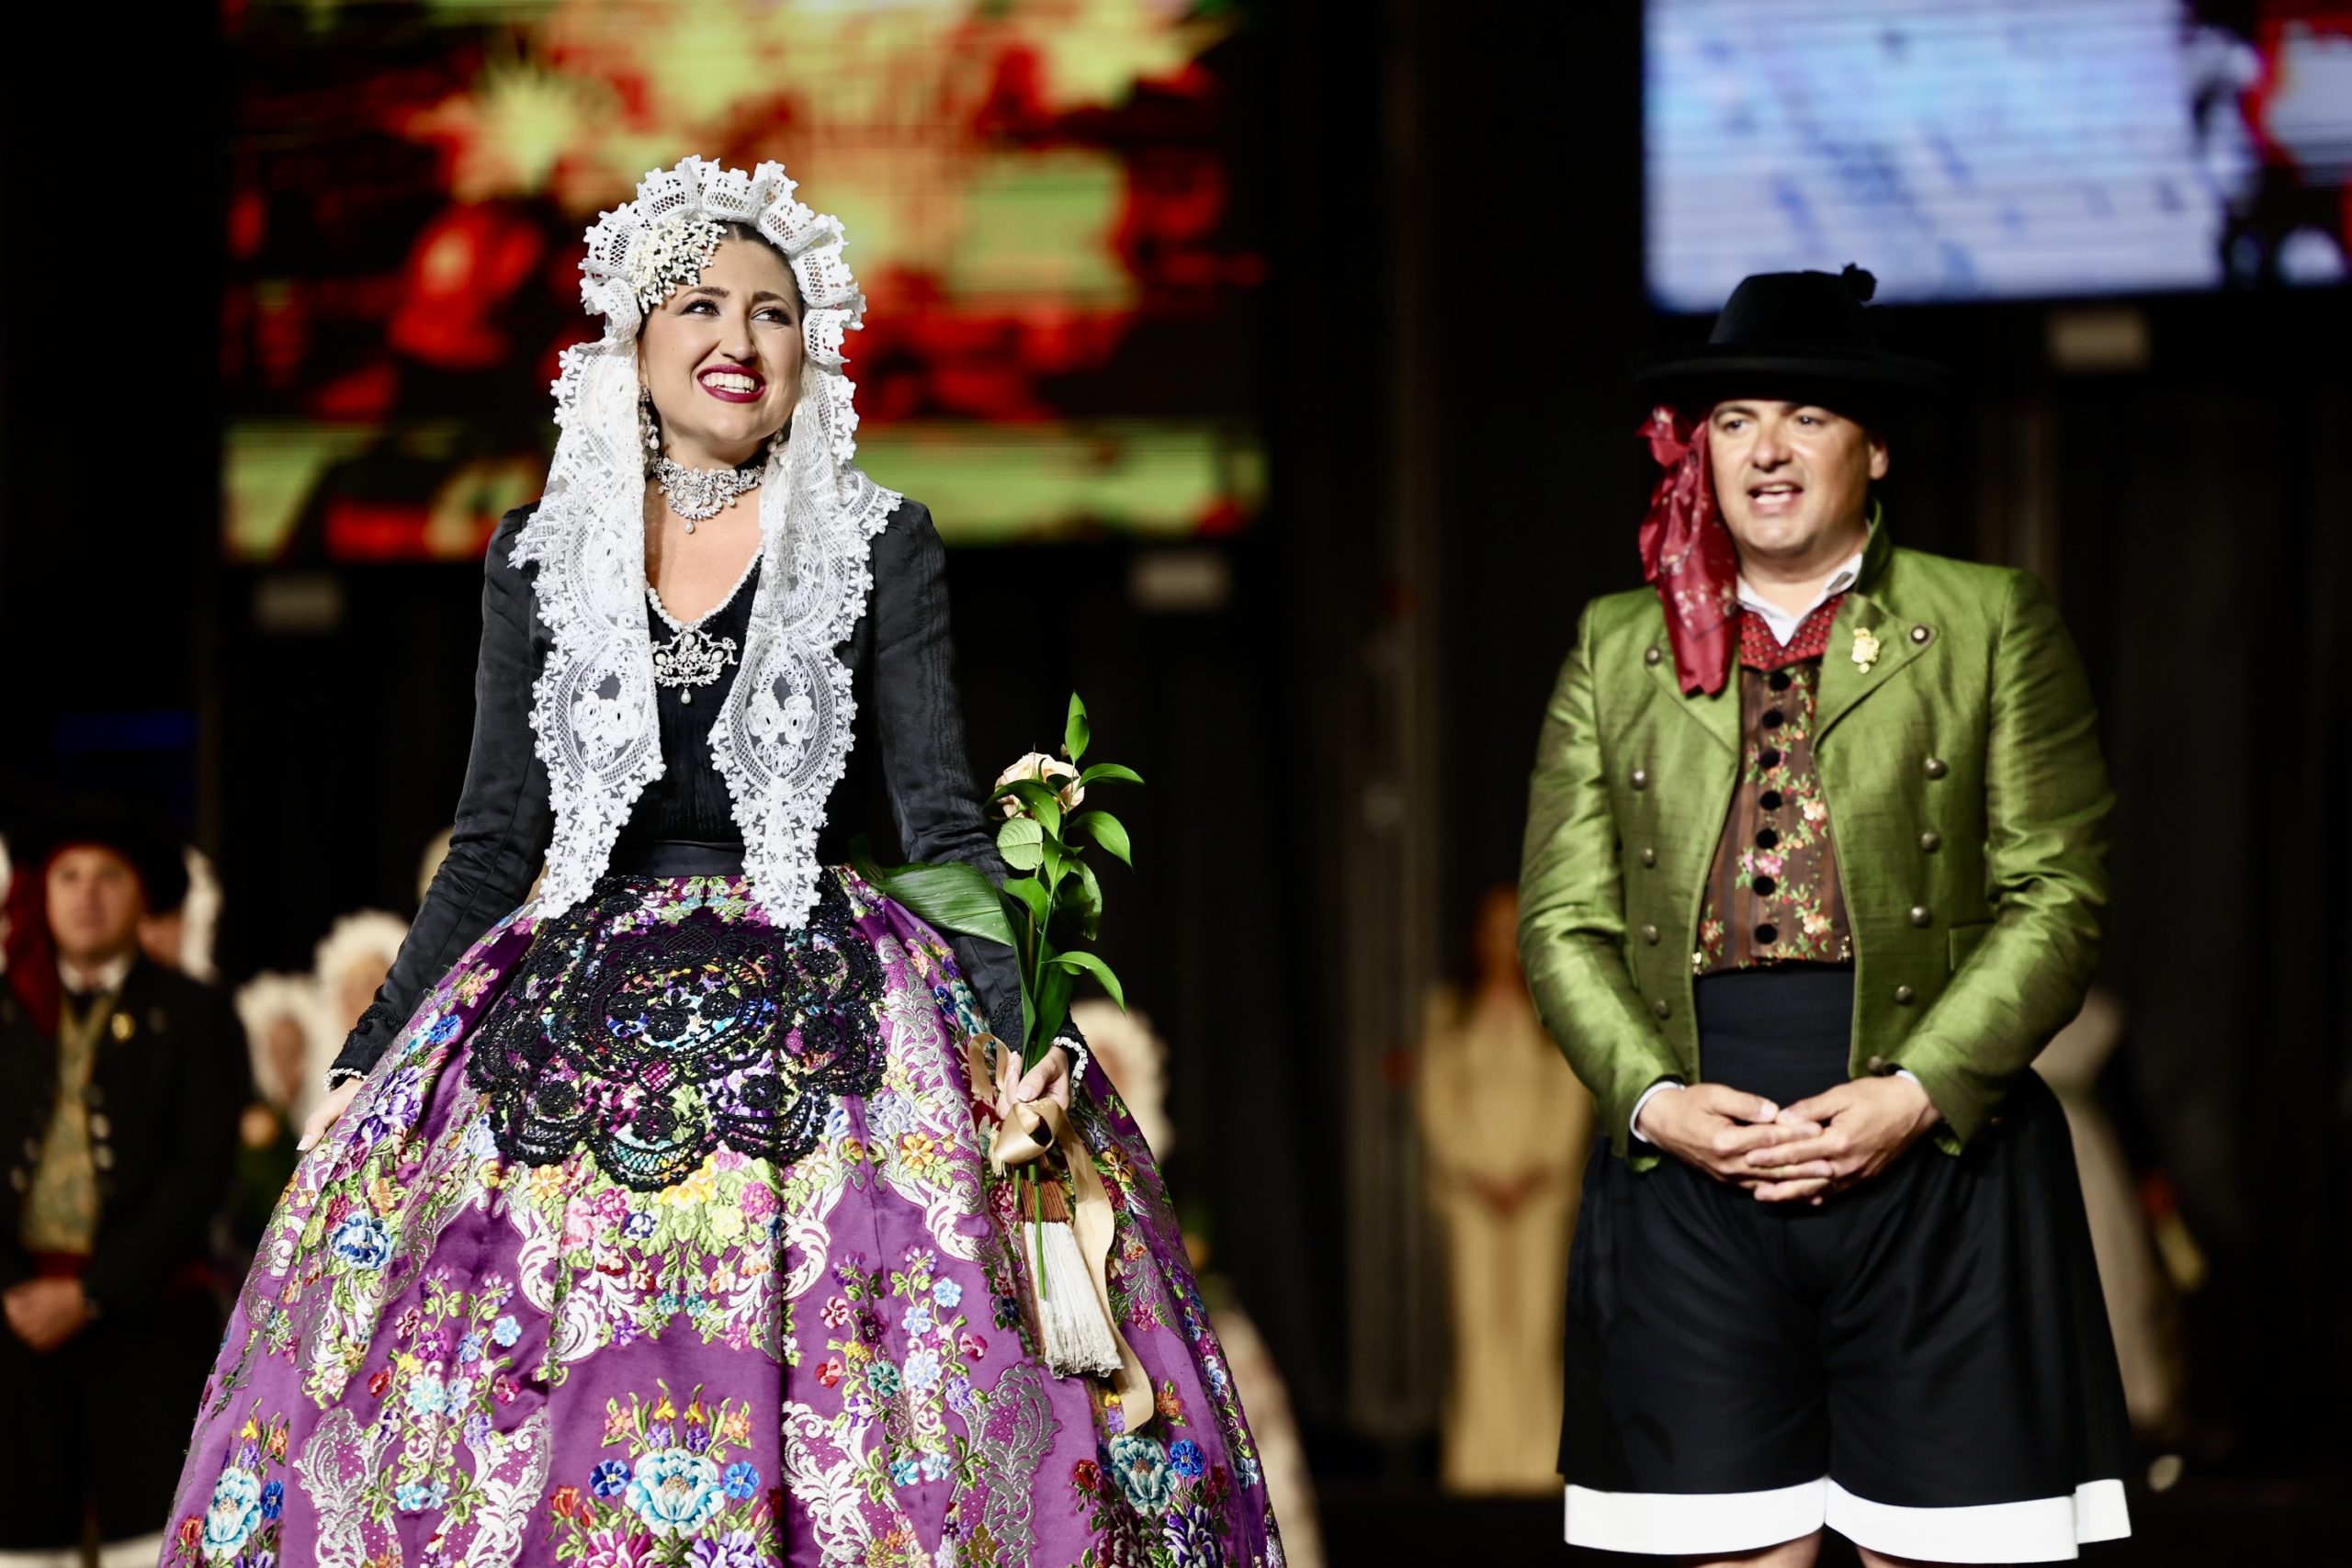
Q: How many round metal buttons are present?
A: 11